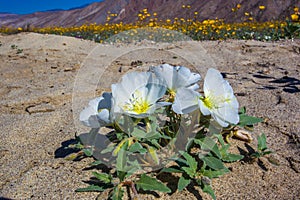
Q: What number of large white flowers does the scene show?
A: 4